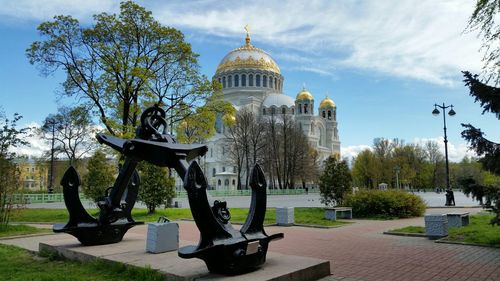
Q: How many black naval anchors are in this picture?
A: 2